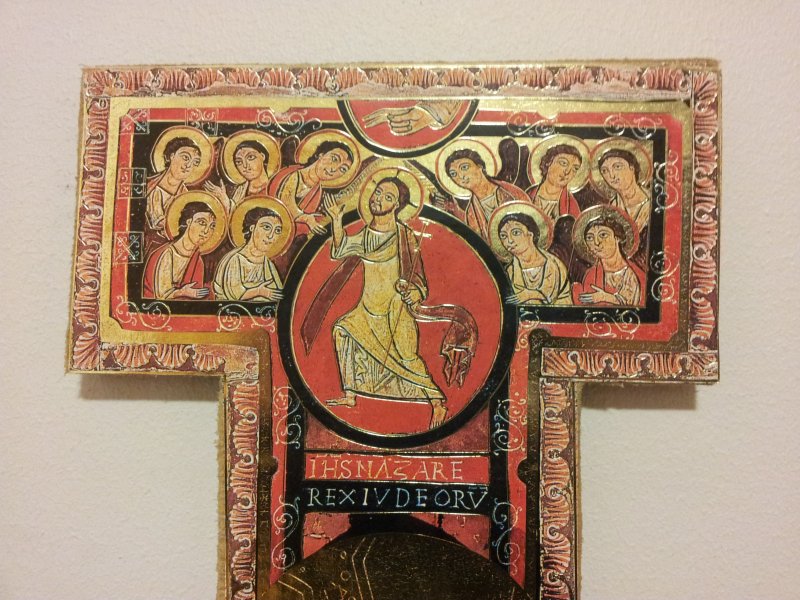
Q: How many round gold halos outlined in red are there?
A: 11